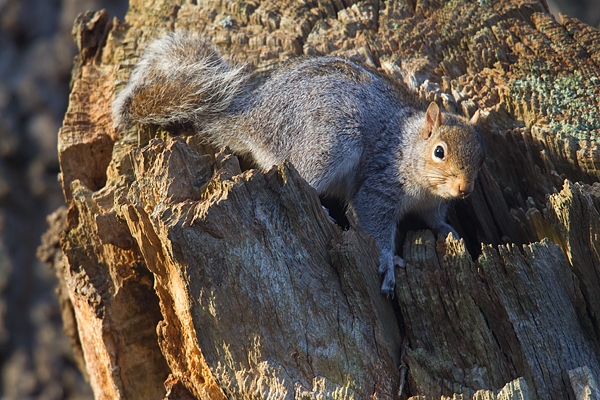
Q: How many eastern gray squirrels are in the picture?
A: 1